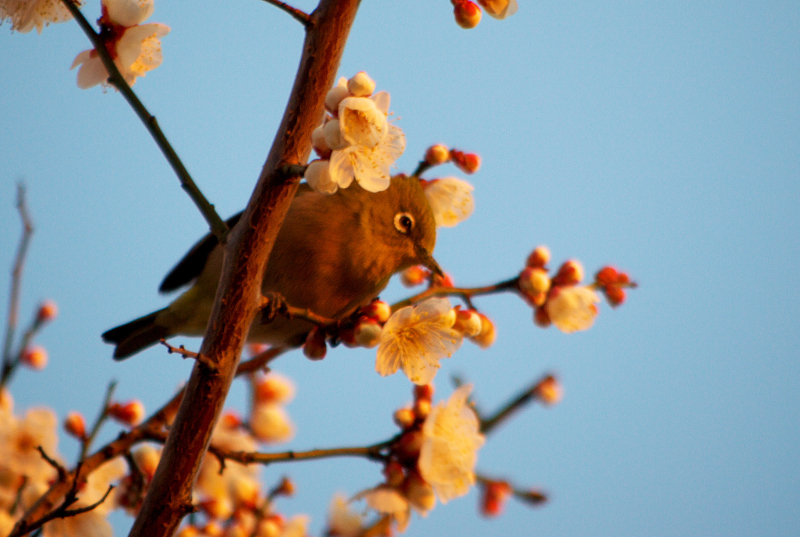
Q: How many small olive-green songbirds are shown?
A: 1